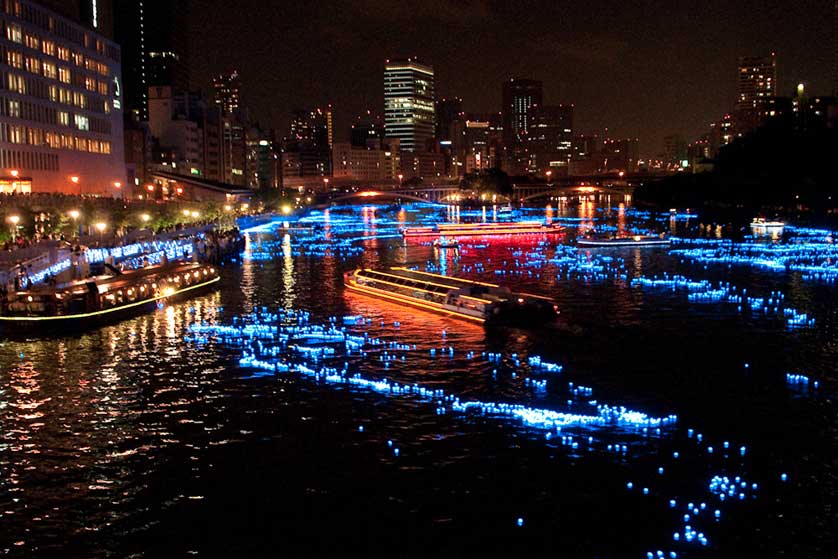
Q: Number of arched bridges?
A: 2